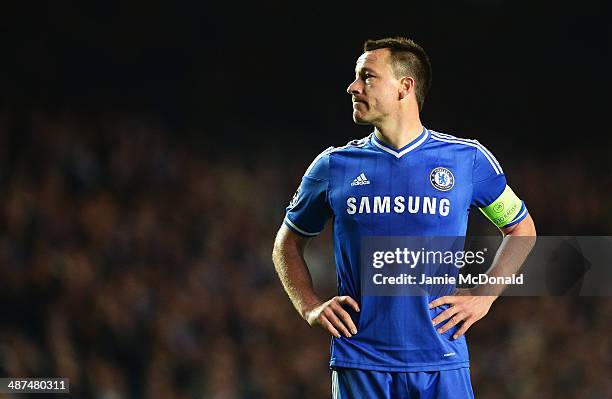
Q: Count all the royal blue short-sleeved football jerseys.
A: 1